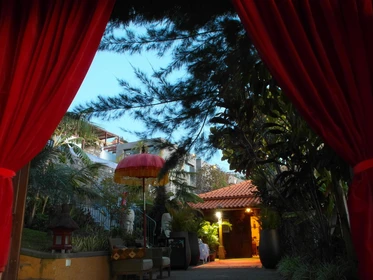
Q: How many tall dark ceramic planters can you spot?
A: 3